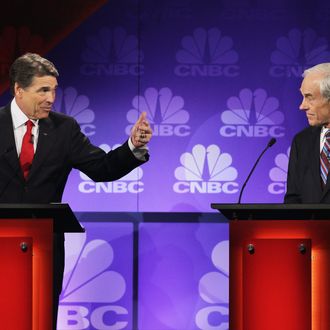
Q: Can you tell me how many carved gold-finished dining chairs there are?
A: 0